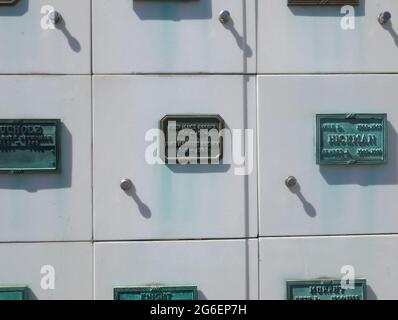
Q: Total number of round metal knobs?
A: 5